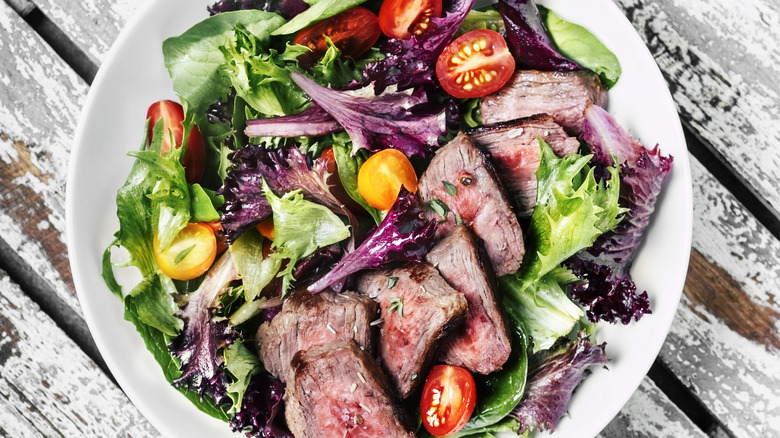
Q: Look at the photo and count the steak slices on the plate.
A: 7